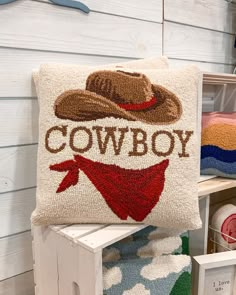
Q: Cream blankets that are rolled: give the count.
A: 1